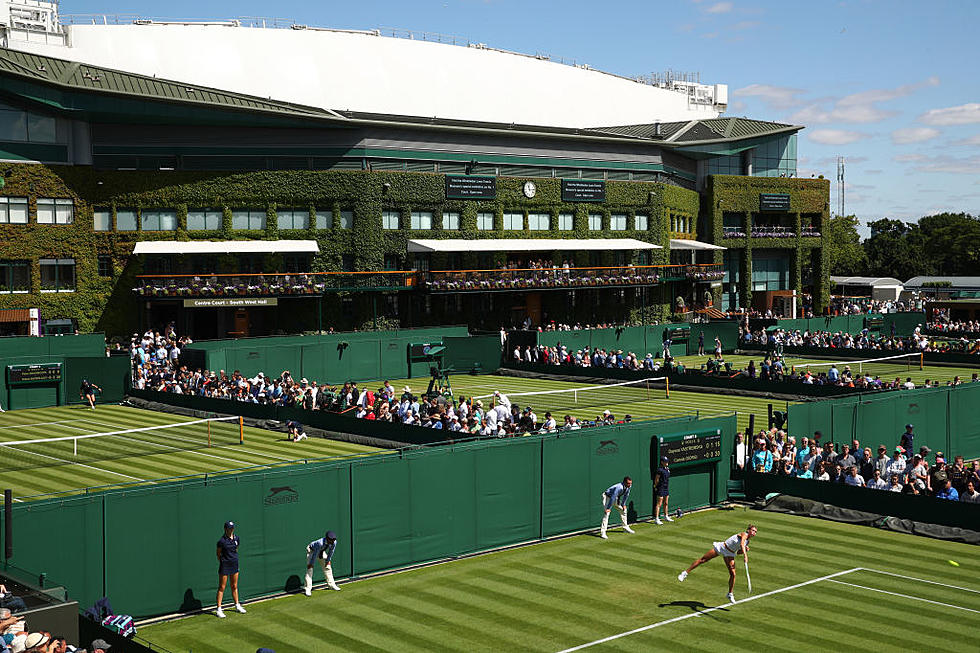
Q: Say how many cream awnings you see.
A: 3